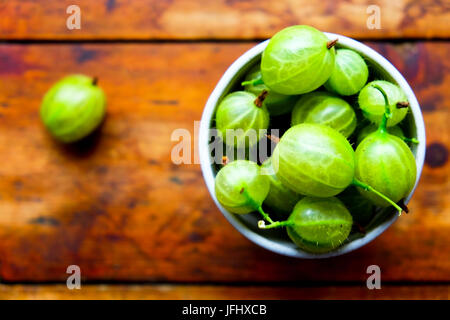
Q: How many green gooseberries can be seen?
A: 14